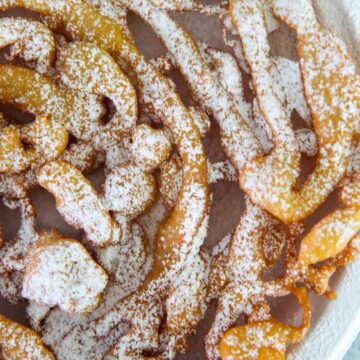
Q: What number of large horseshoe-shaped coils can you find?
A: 1